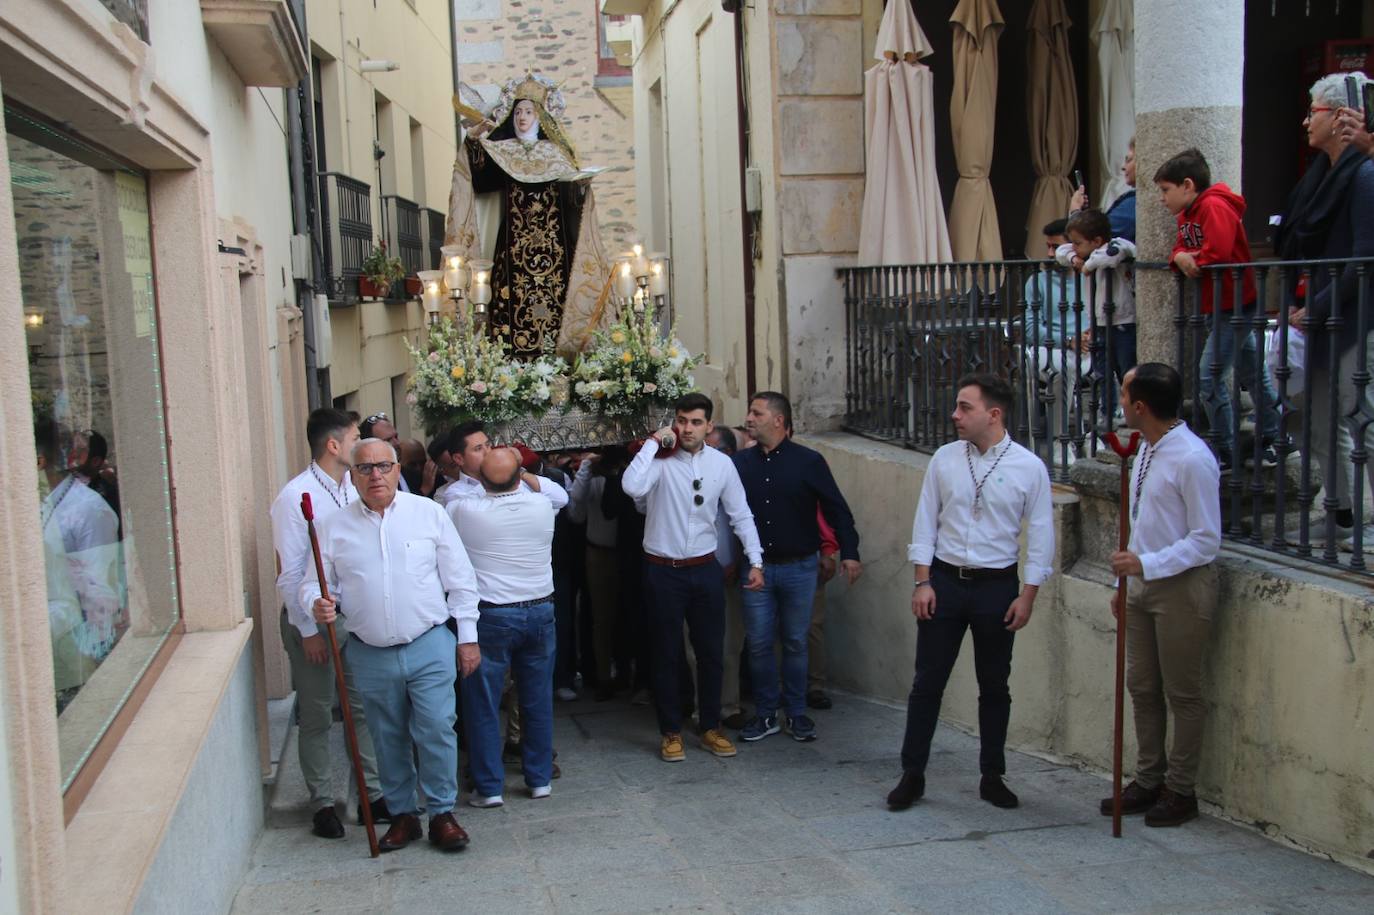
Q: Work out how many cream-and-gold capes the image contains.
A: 1